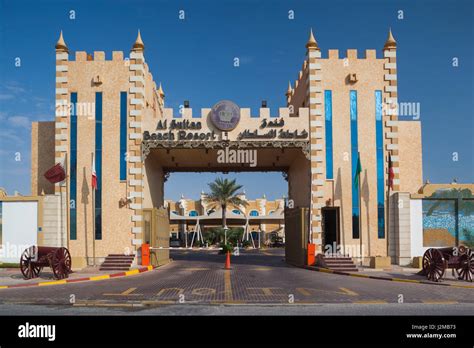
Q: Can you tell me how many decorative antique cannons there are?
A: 2